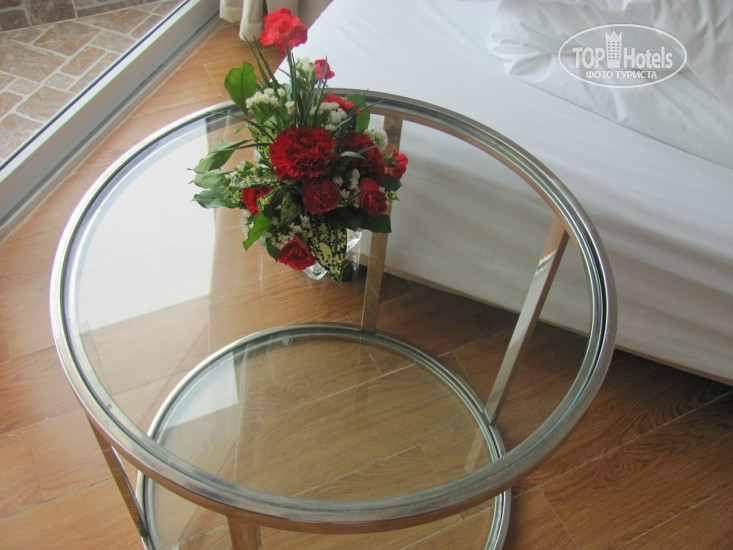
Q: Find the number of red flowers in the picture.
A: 10